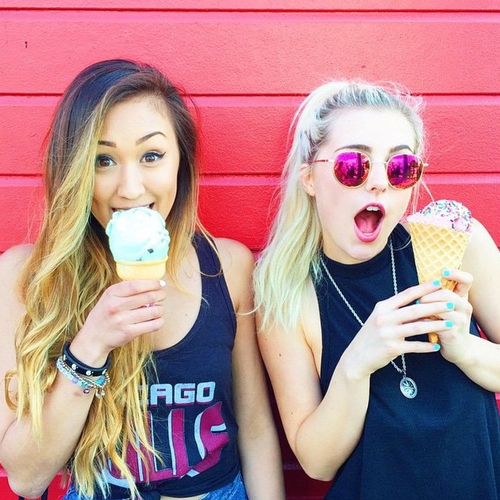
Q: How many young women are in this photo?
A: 2